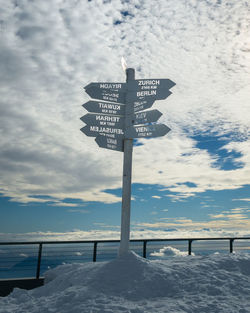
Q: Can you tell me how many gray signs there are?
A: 11